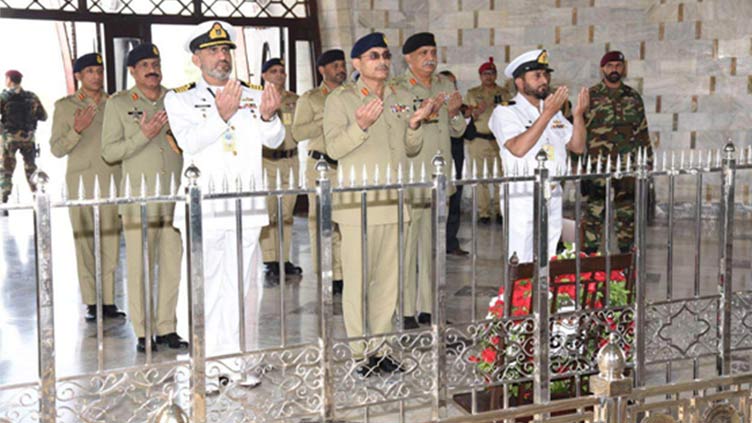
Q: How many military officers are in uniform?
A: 11